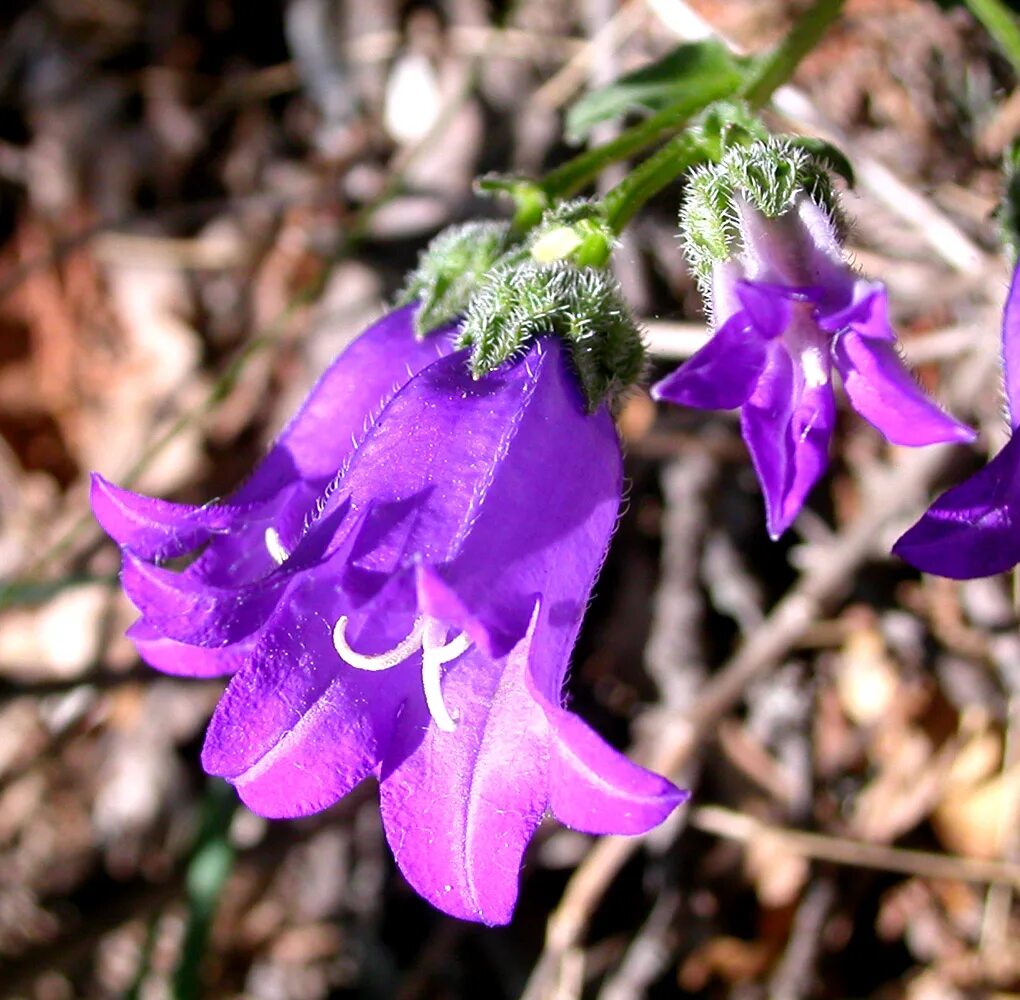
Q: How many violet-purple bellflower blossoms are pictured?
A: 4